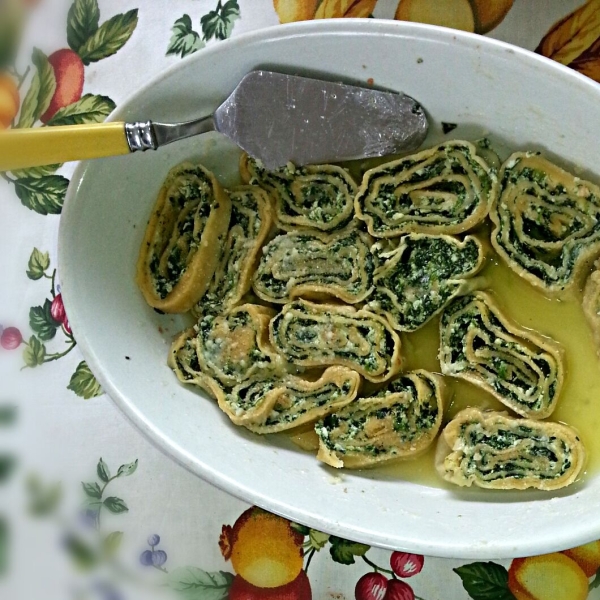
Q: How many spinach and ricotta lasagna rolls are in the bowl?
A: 14